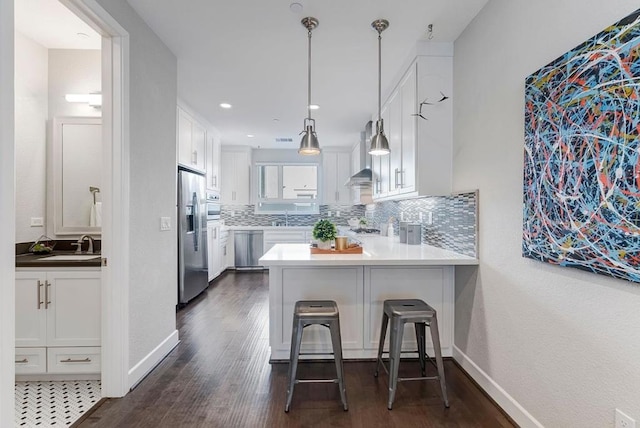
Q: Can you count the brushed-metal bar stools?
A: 2